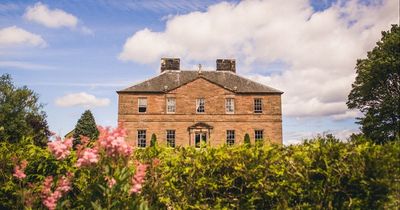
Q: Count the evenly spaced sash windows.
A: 9